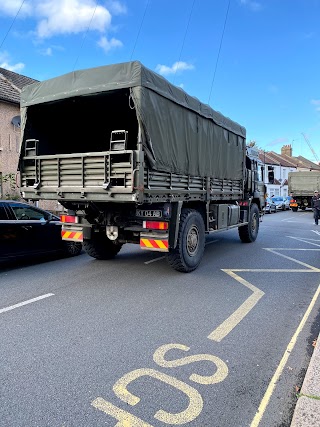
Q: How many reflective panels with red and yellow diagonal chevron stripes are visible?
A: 2